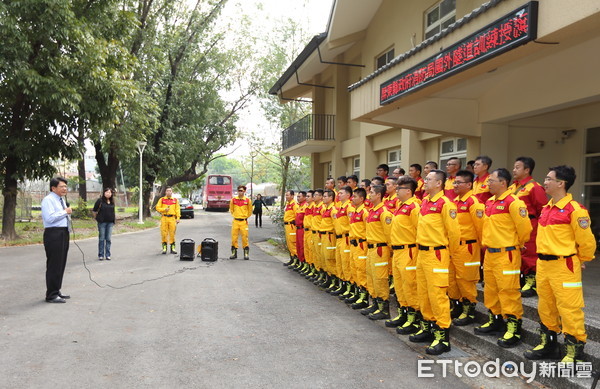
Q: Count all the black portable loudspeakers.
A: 2